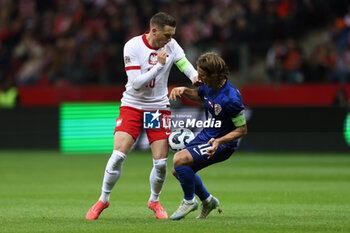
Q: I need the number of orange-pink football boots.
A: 2